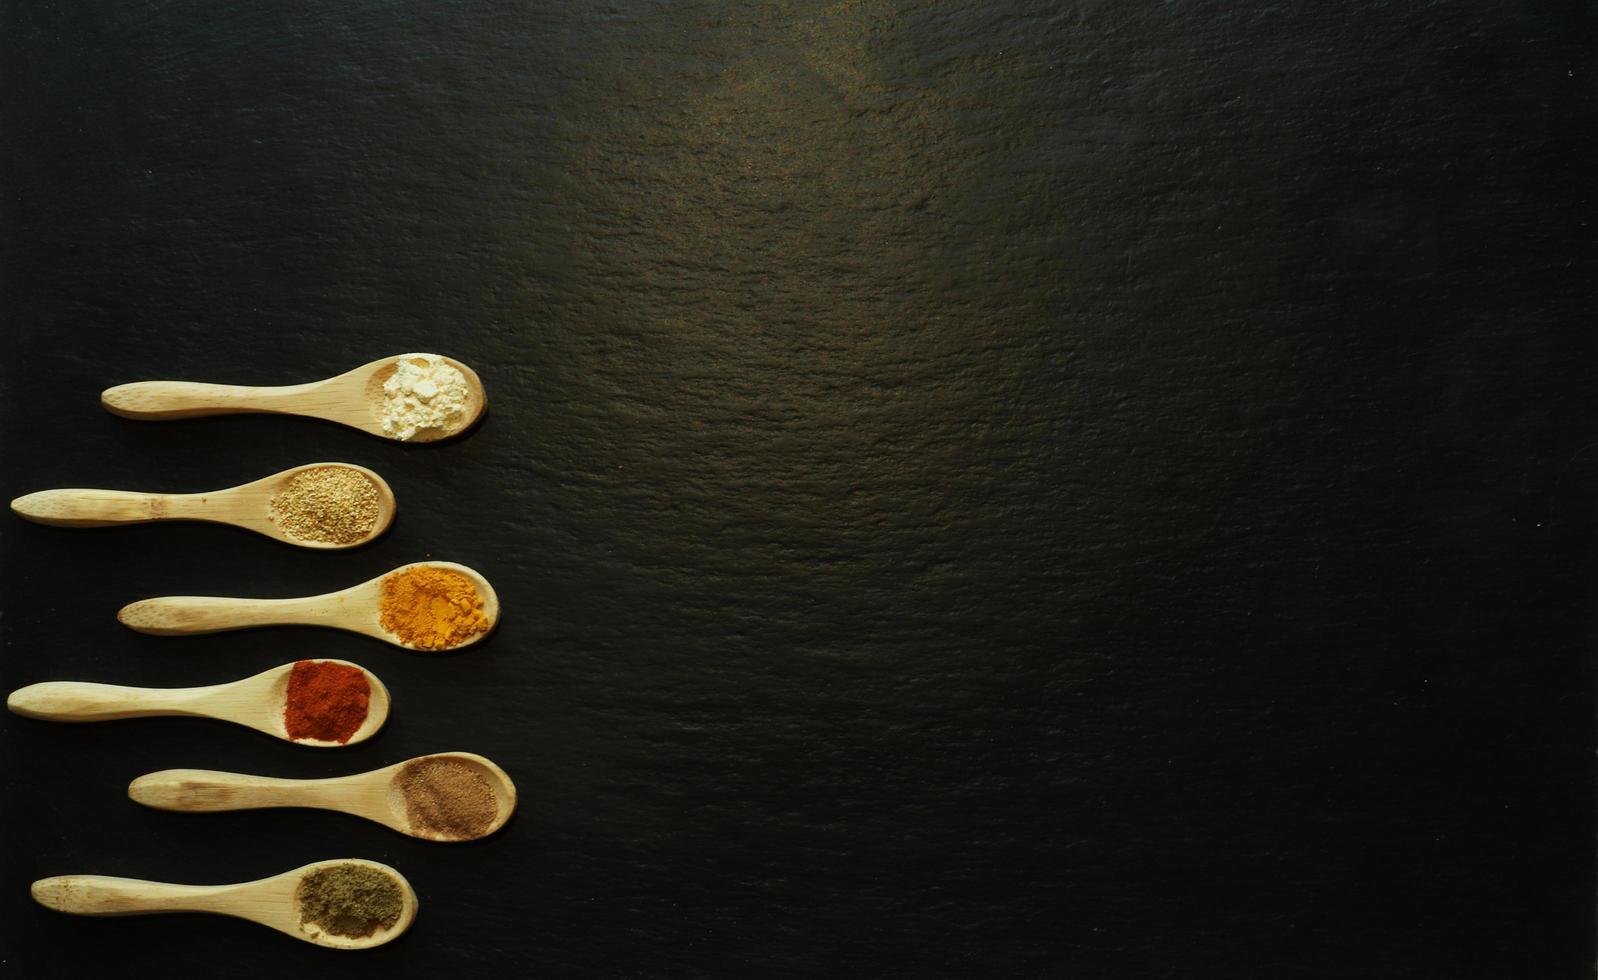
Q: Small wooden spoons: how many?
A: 6